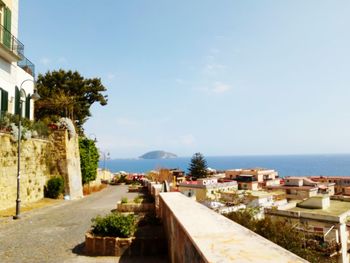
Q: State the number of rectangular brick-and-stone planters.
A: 3